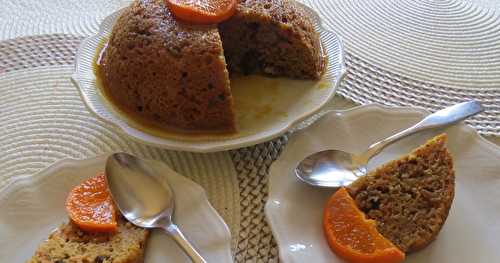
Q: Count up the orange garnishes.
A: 3